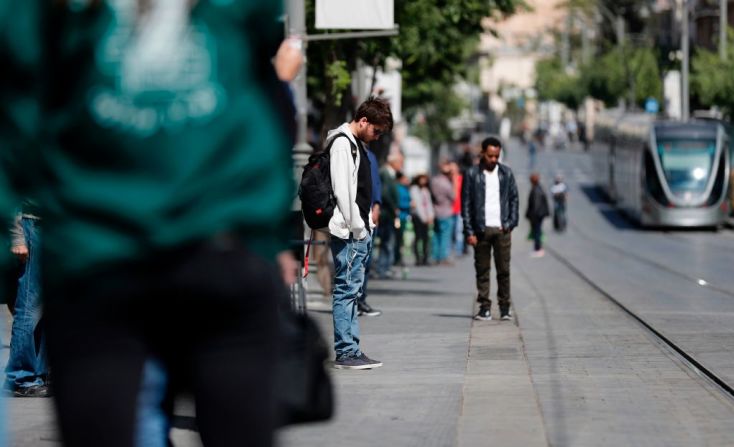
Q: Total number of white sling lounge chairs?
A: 0